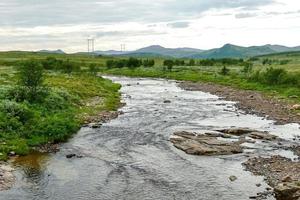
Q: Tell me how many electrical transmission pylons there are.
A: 2